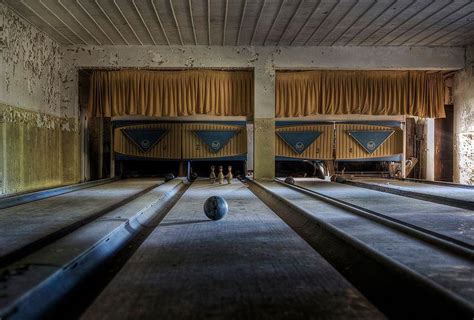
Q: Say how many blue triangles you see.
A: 4